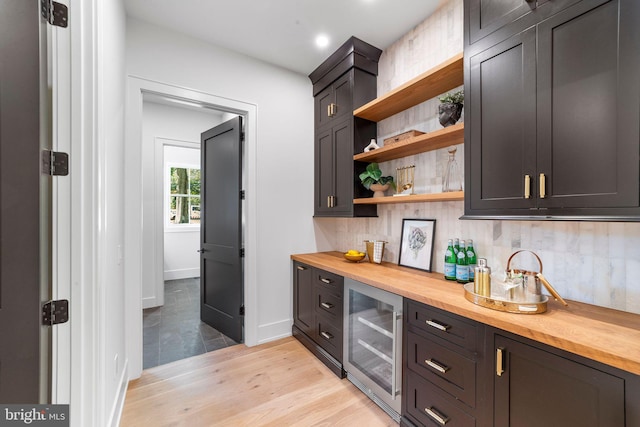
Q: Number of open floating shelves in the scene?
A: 3